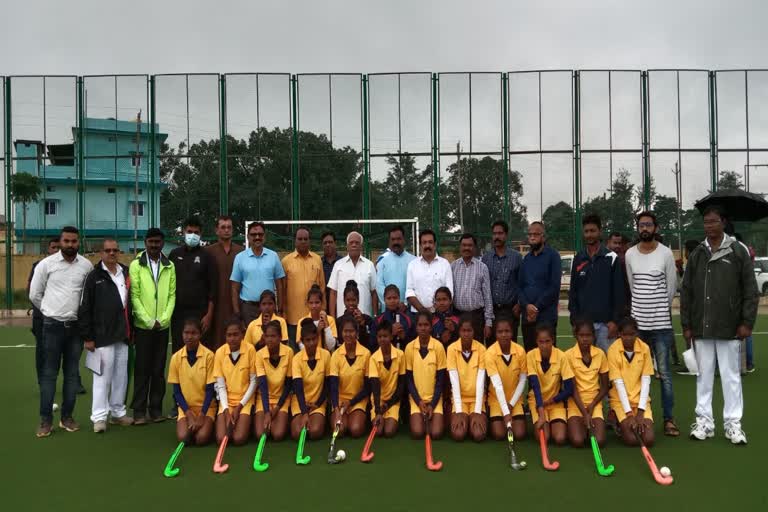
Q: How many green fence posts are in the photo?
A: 11